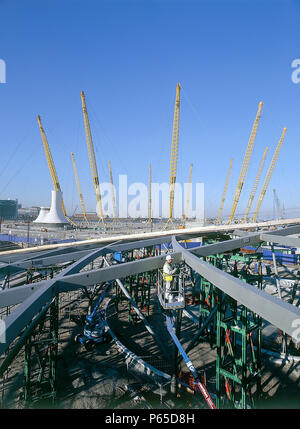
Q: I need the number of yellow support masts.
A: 11